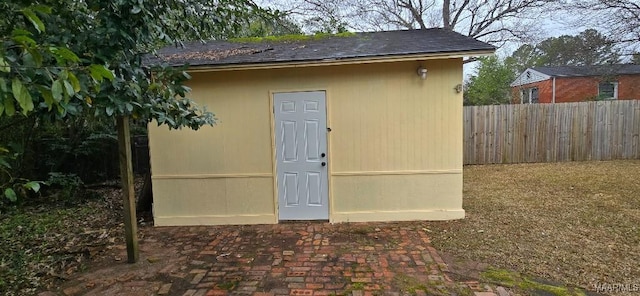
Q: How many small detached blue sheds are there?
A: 0